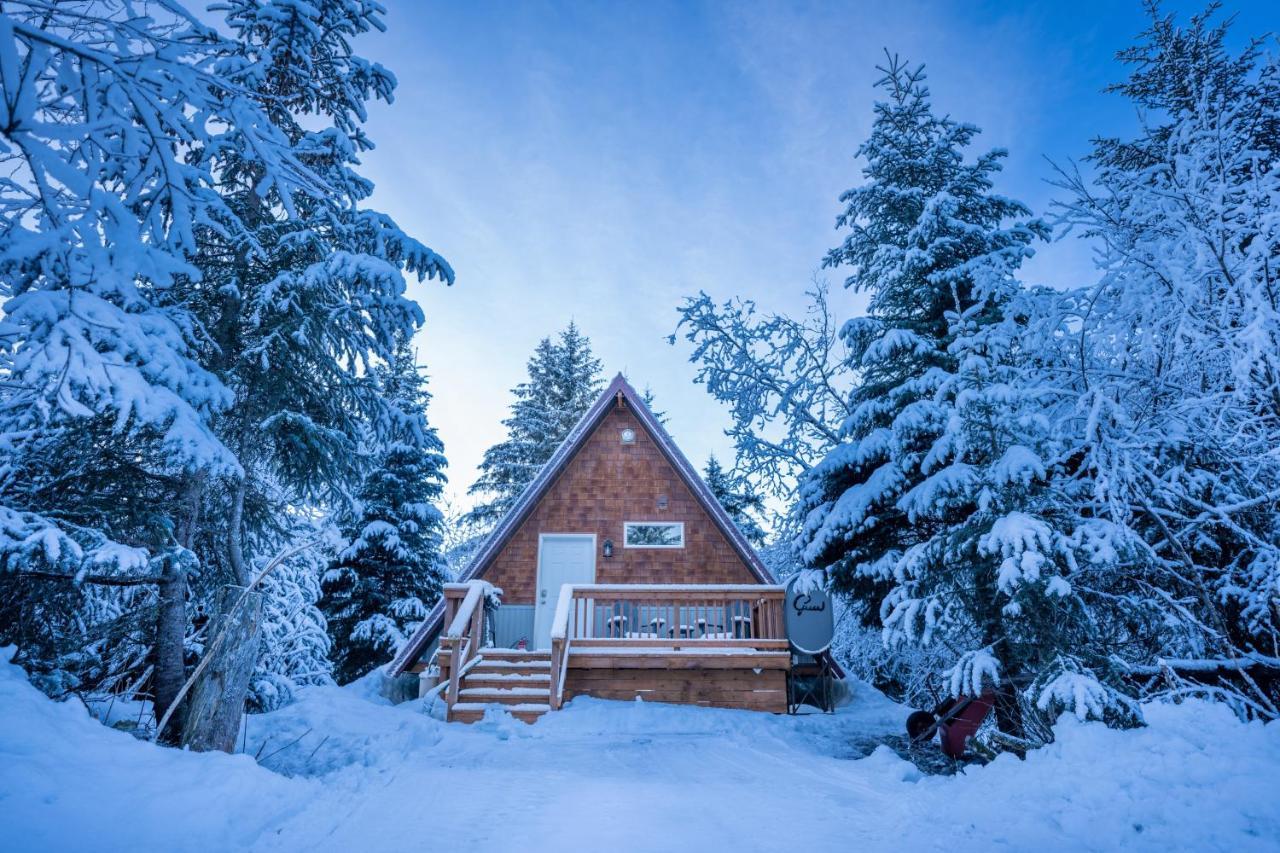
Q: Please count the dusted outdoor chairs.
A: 2